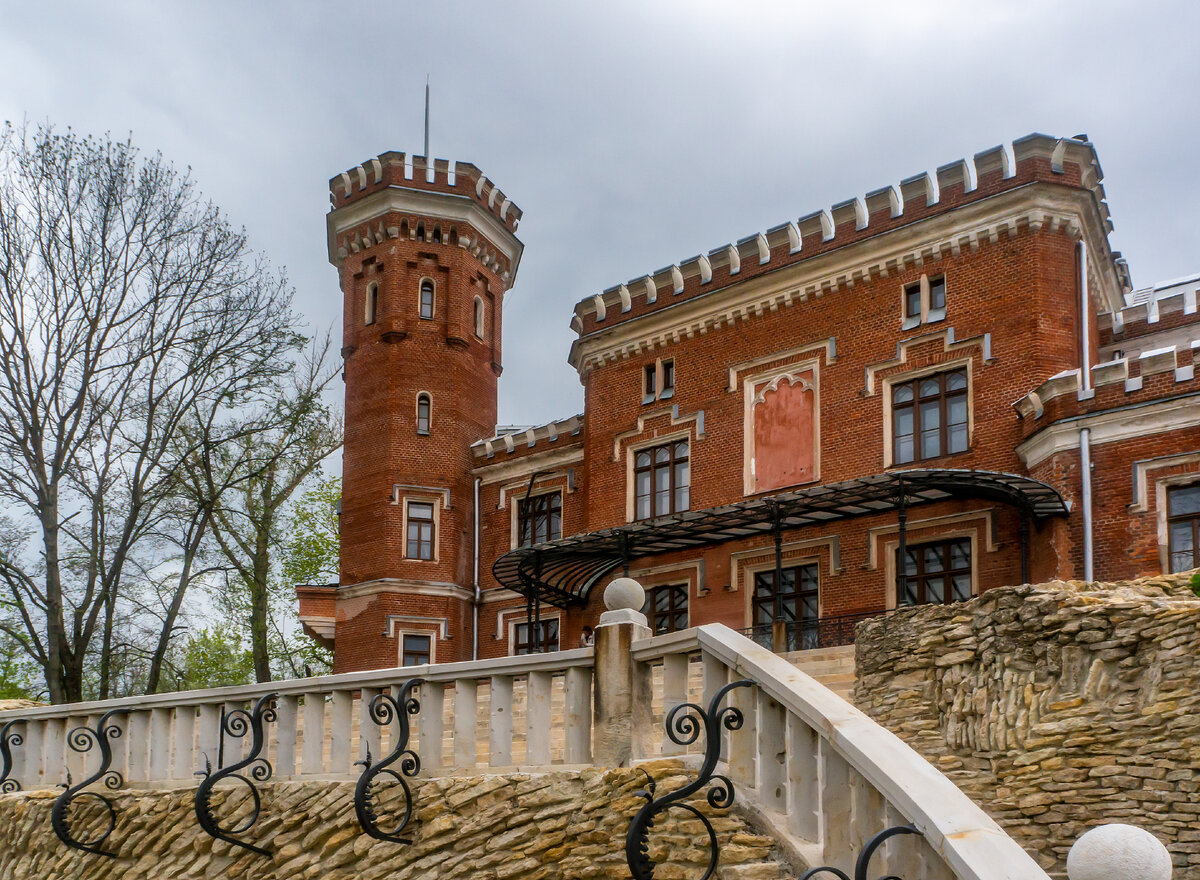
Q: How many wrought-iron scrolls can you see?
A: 6